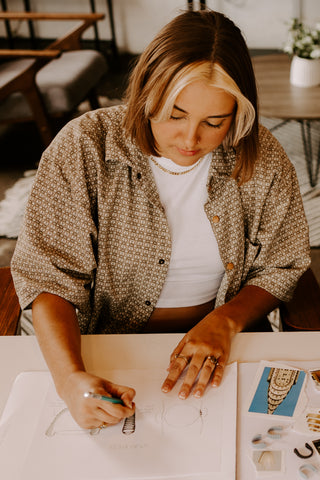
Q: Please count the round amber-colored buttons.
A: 2